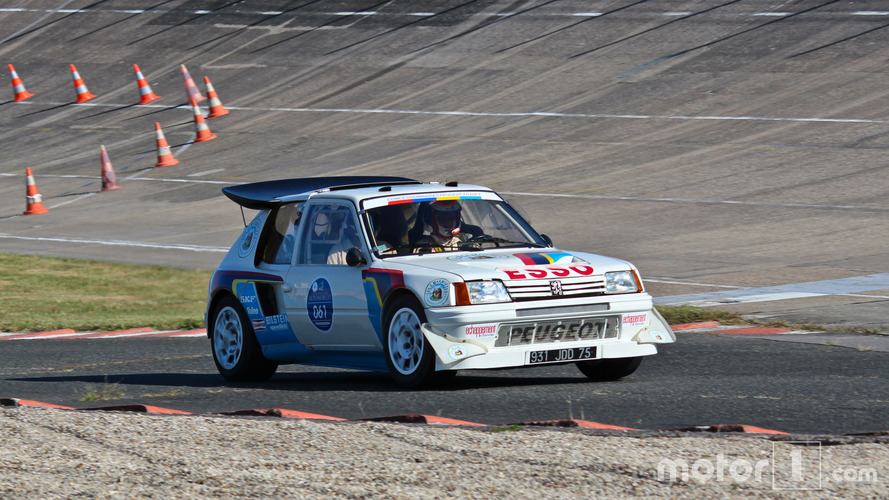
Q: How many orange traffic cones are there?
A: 9